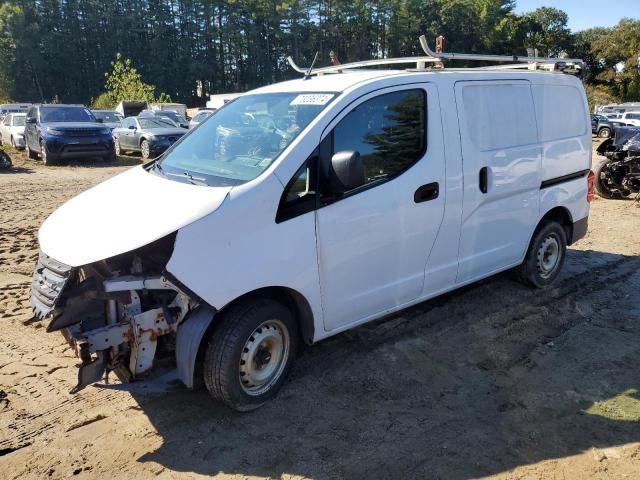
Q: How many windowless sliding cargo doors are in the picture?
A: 1